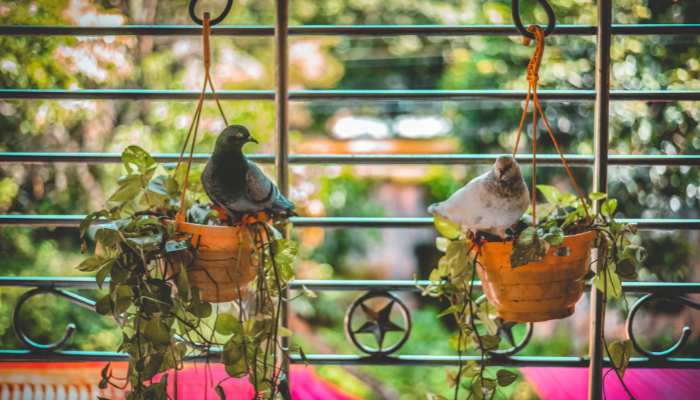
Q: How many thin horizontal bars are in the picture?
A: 6